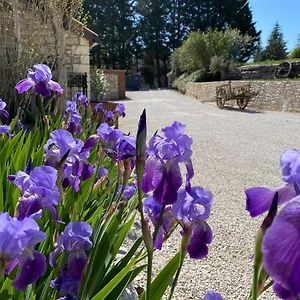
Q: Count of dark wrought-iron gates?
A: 1